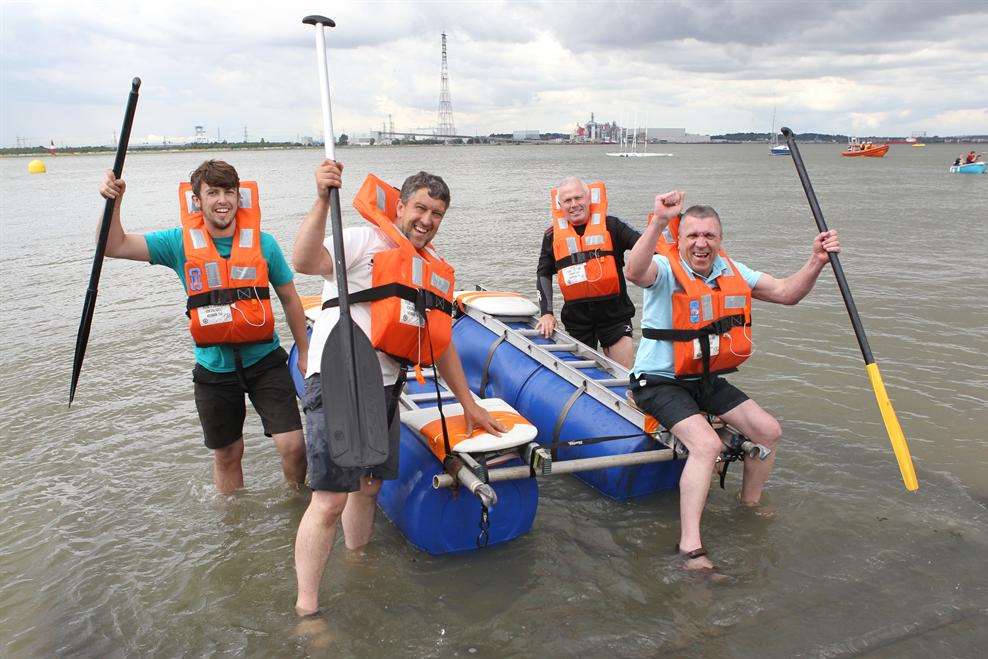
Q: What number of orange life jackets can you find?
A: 4